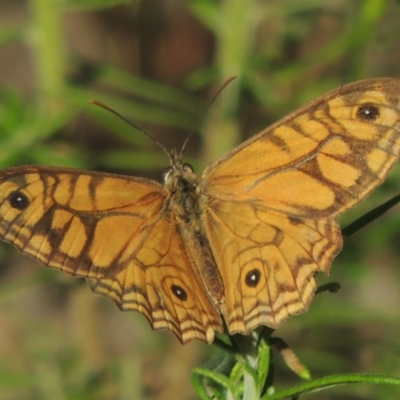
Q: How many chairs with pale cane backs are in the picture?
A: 0